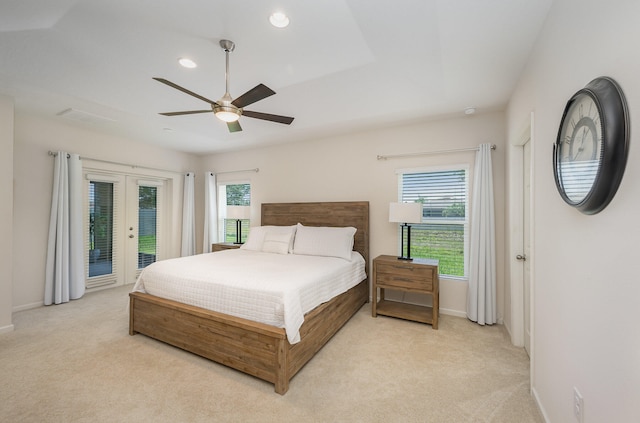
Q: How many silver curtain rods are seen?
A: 3